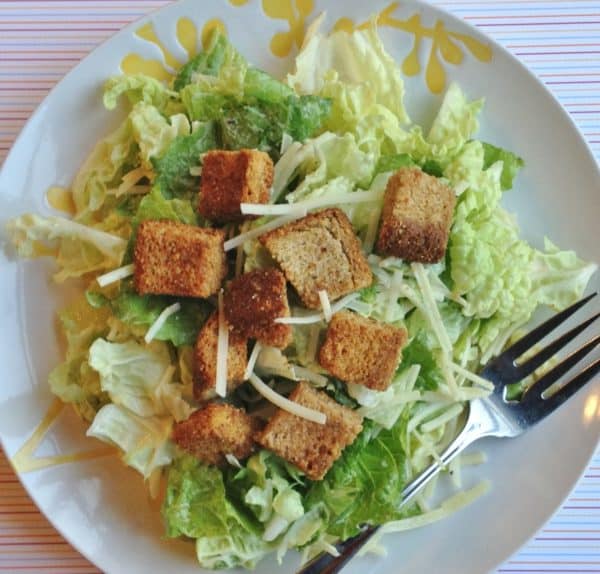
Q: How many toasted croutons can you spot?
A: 9